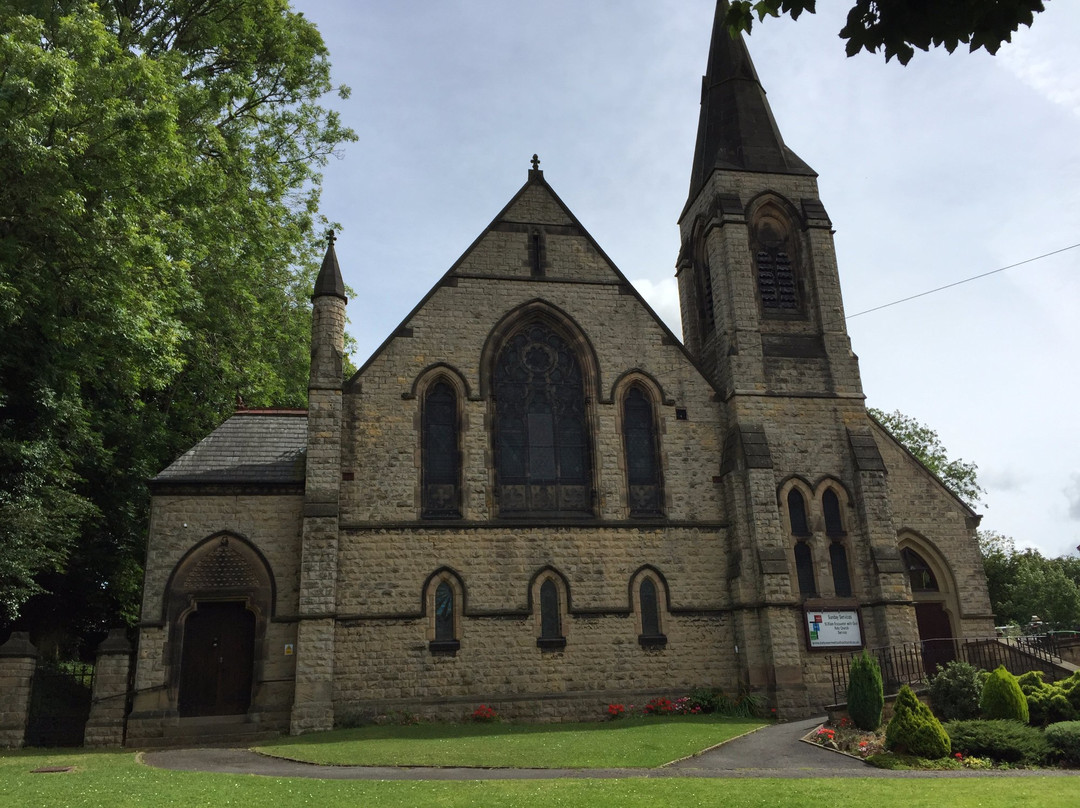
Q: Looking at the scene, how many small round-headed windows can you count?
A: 3